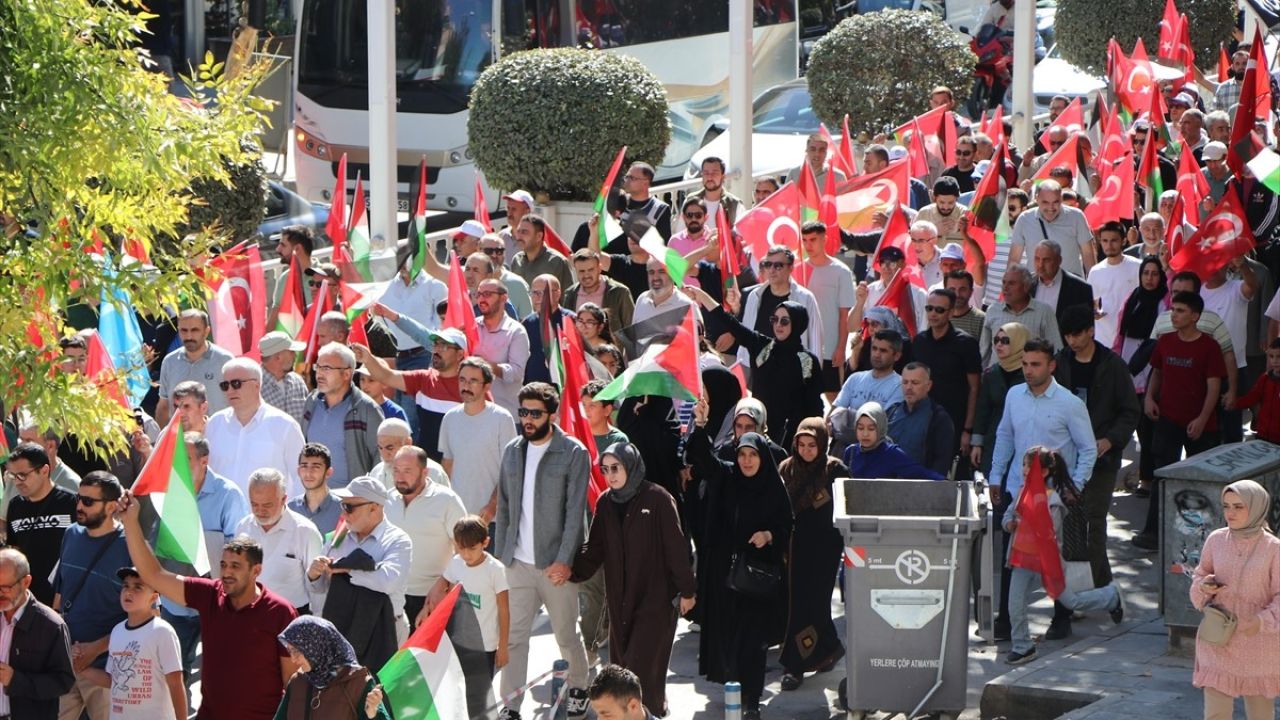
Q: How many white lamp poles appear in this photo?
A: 3